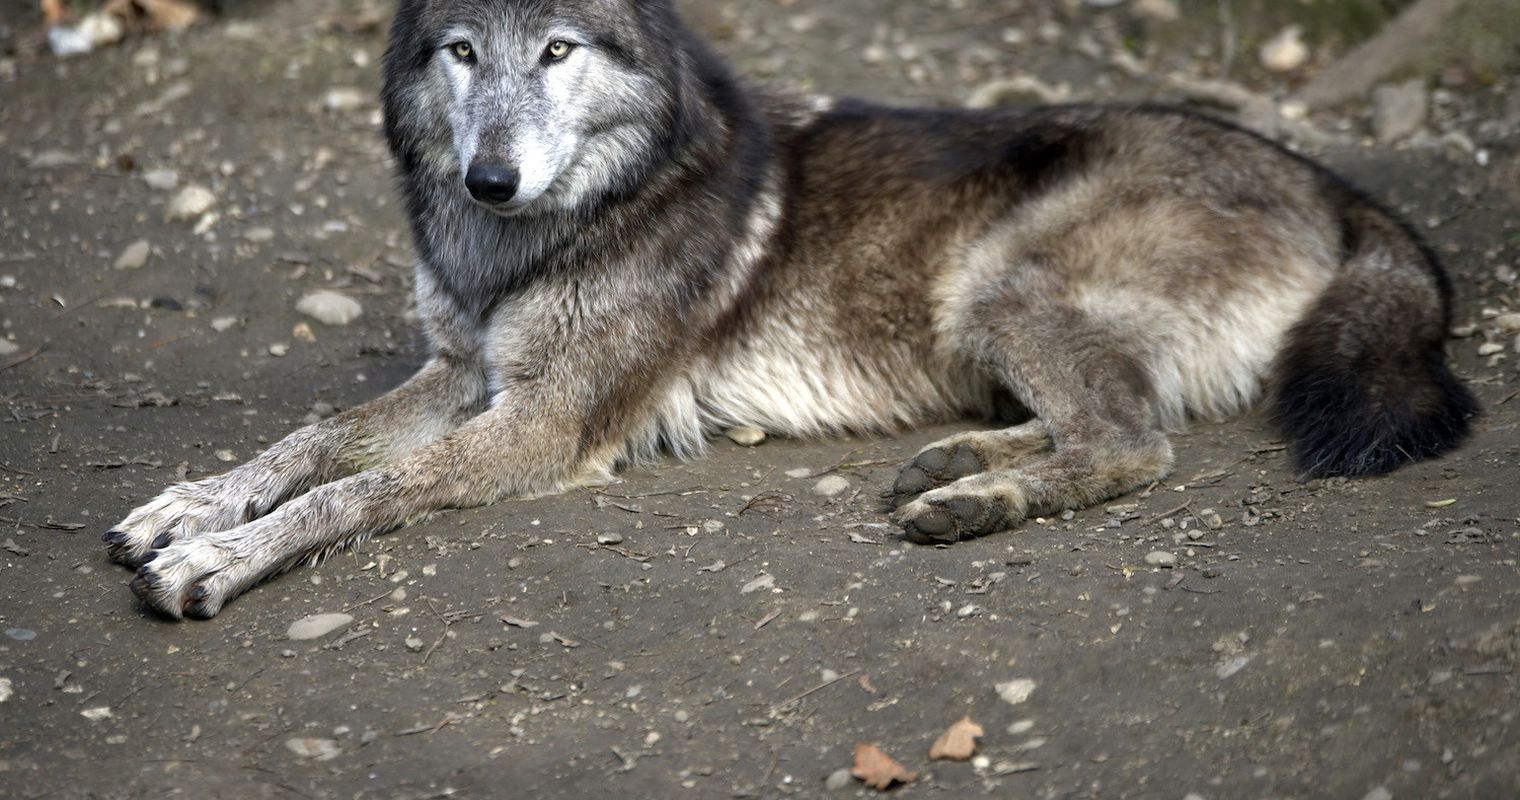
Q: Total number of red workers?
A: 0